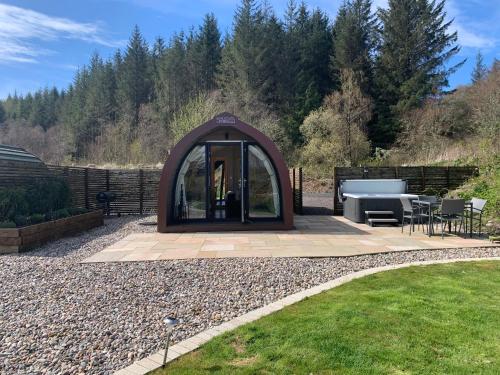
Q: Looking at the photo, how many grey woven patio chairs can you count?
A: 4